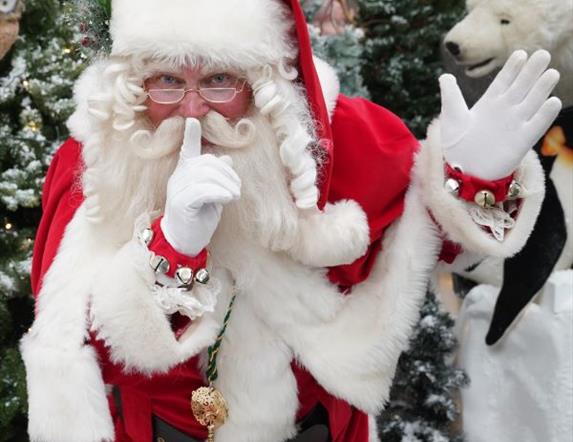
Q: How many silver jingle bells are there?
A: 7